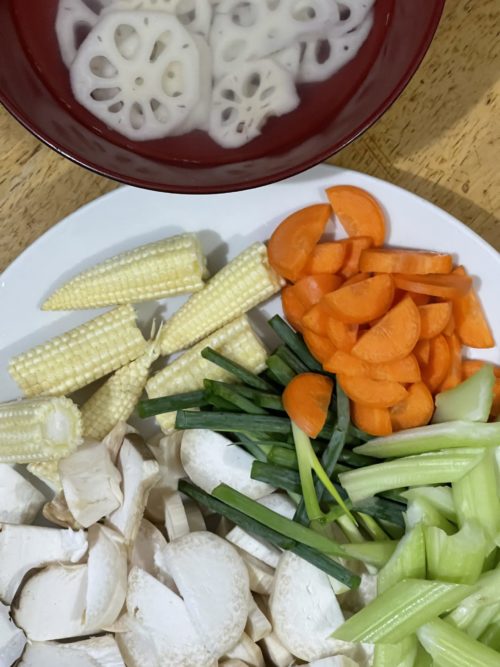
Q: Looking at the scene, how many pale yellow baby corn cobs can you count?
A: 6